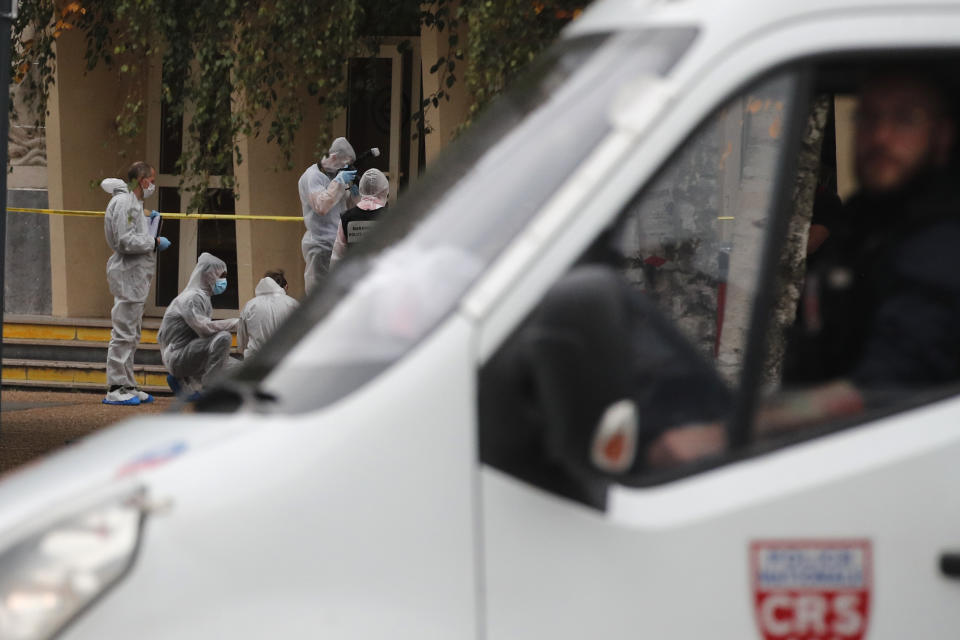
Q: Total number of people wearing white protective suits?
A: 5